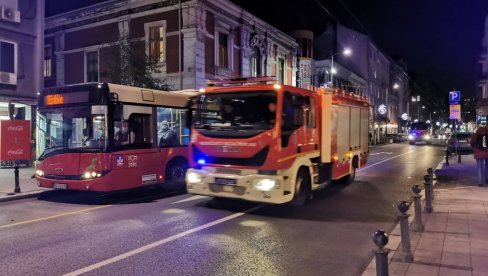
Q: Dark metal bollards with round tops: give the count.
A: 5